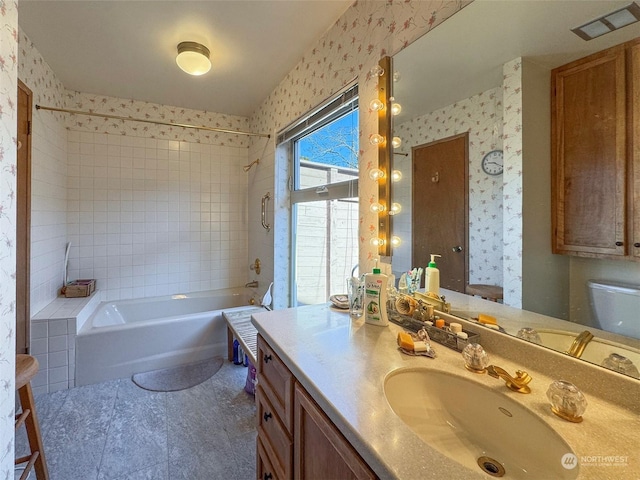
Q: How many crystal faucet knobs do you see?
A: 2